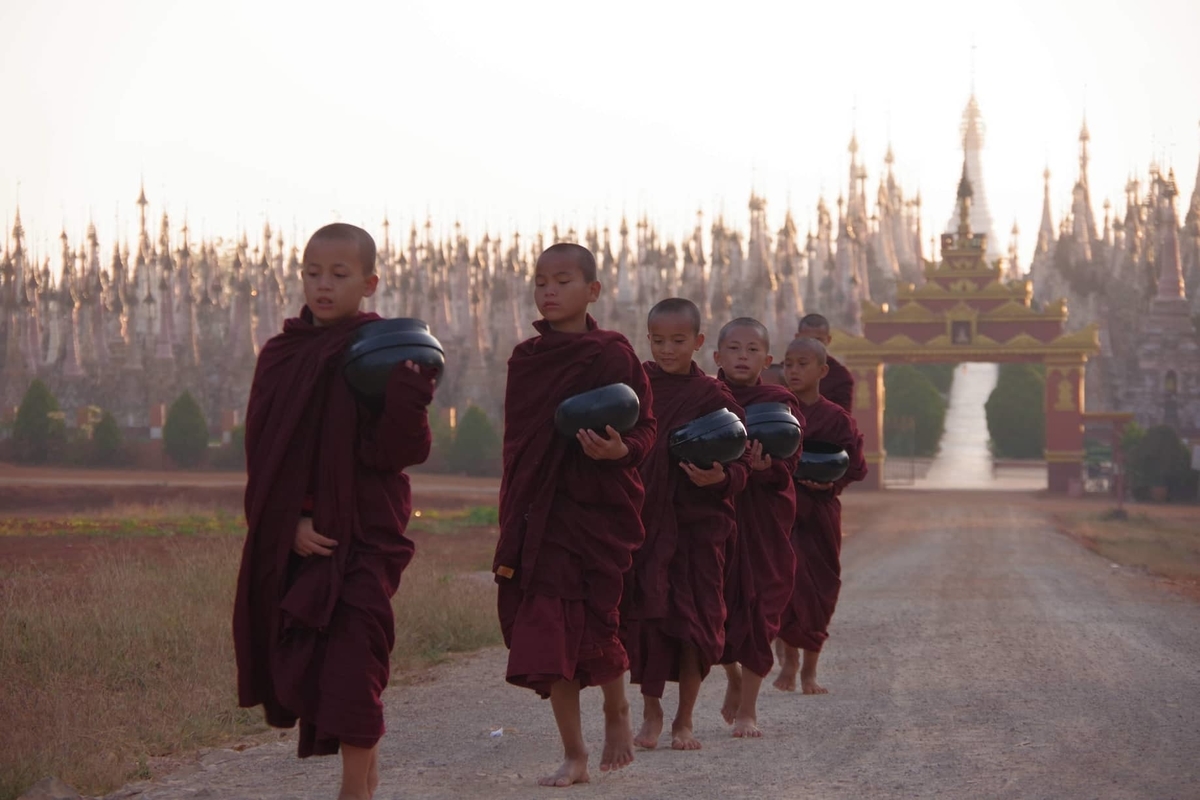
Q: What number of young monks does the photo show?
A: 6